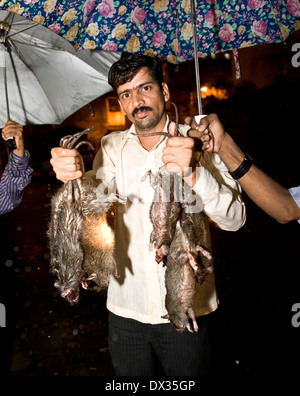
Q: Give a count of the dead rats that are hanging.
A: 5